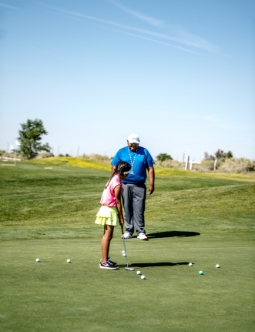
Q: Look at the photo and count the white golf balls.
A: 8